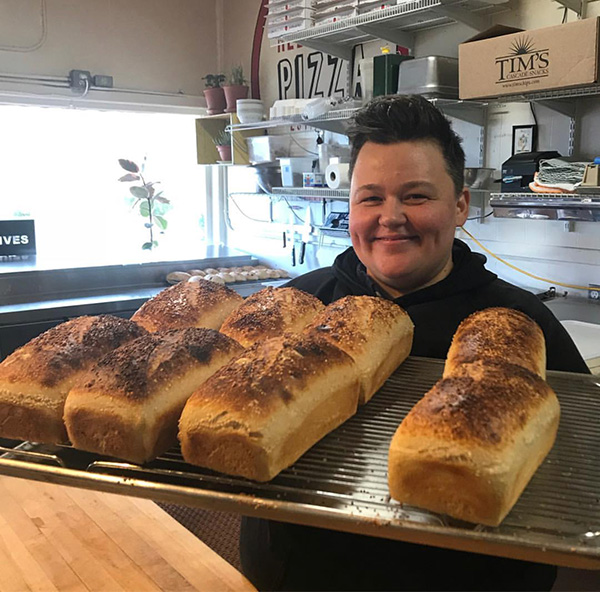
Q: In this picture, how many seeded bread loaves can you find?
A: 8